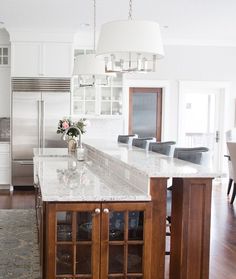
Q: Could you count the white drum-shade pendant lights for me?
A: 2